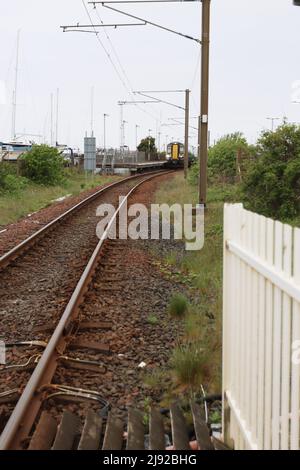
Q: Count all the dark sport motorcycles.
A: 0